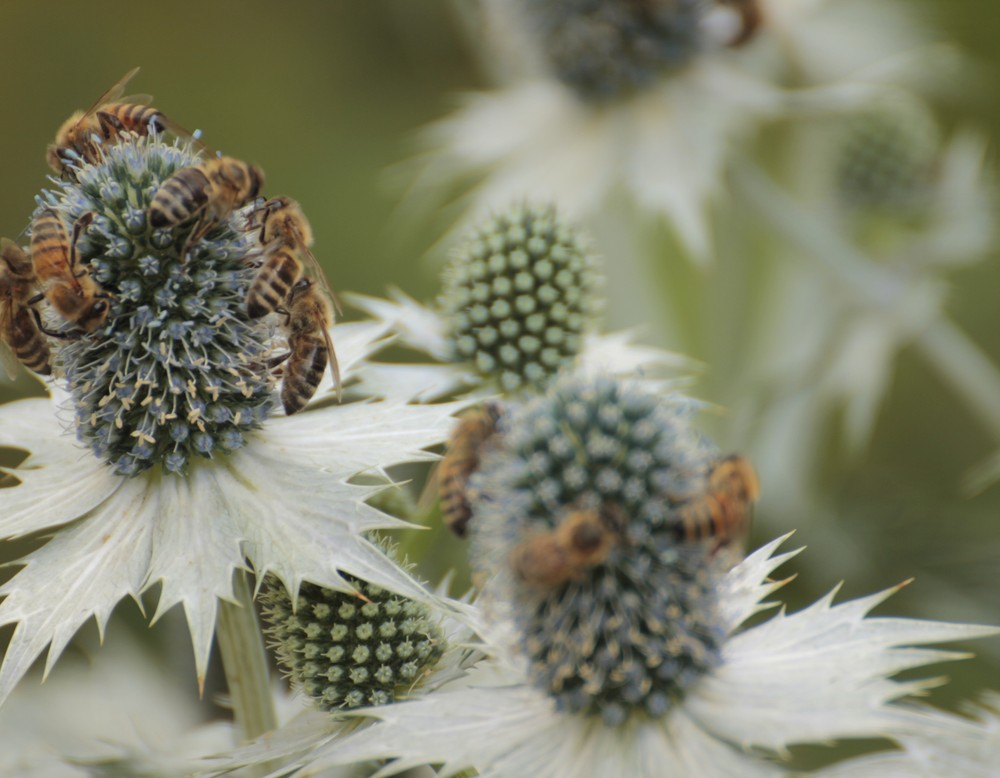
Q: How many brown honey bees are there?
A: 9